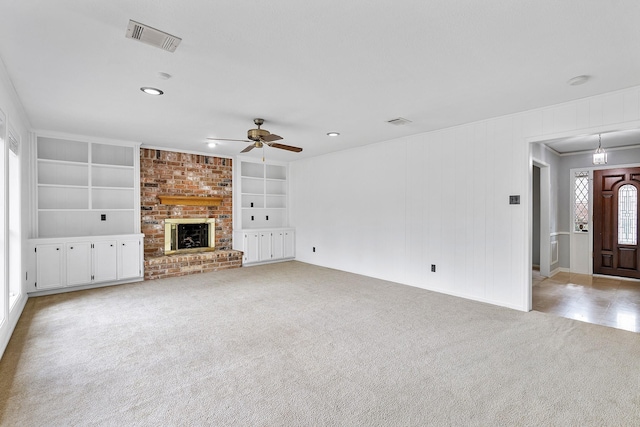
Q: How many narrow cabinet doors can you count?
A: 8